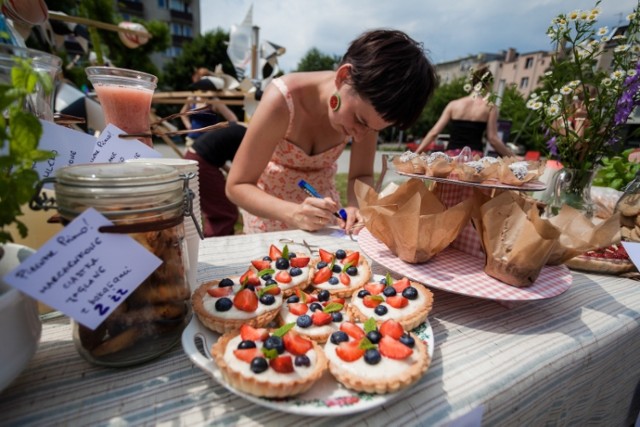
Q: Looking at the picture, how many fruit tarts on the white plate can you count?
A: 7